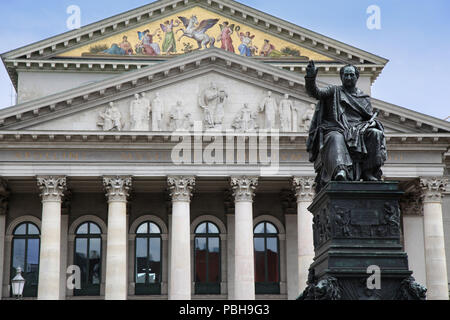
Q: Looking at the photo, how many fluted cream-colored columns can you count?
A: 6